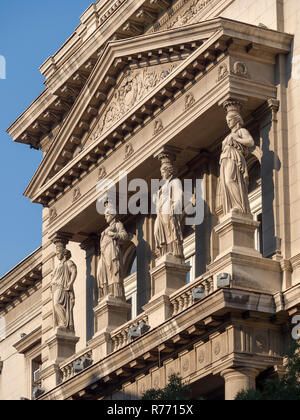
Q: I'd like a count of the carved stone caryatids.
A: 4